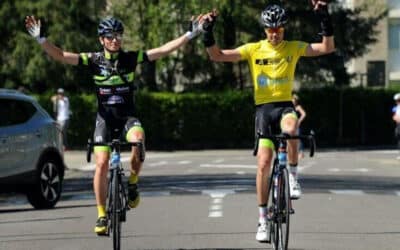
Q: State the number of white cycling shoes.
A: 2